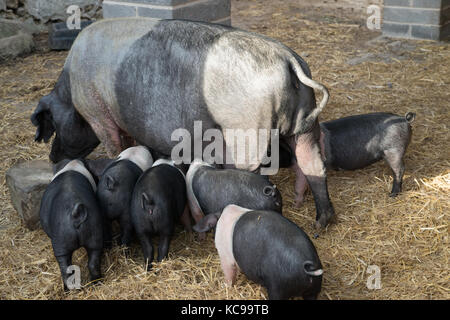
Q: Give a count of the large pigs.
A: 1